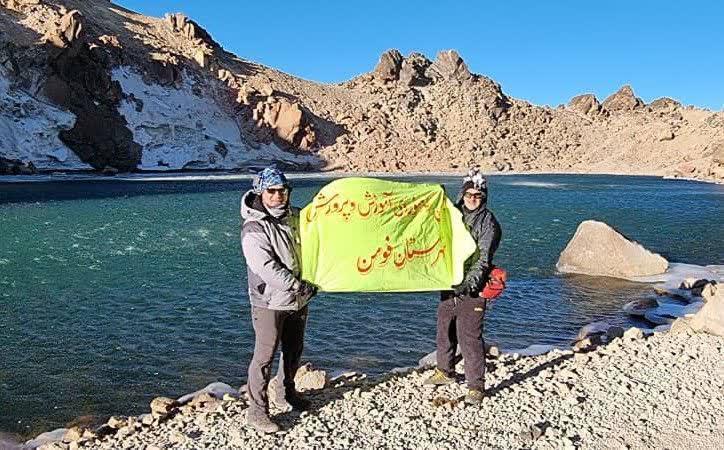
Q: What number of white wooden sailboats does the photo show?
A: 0